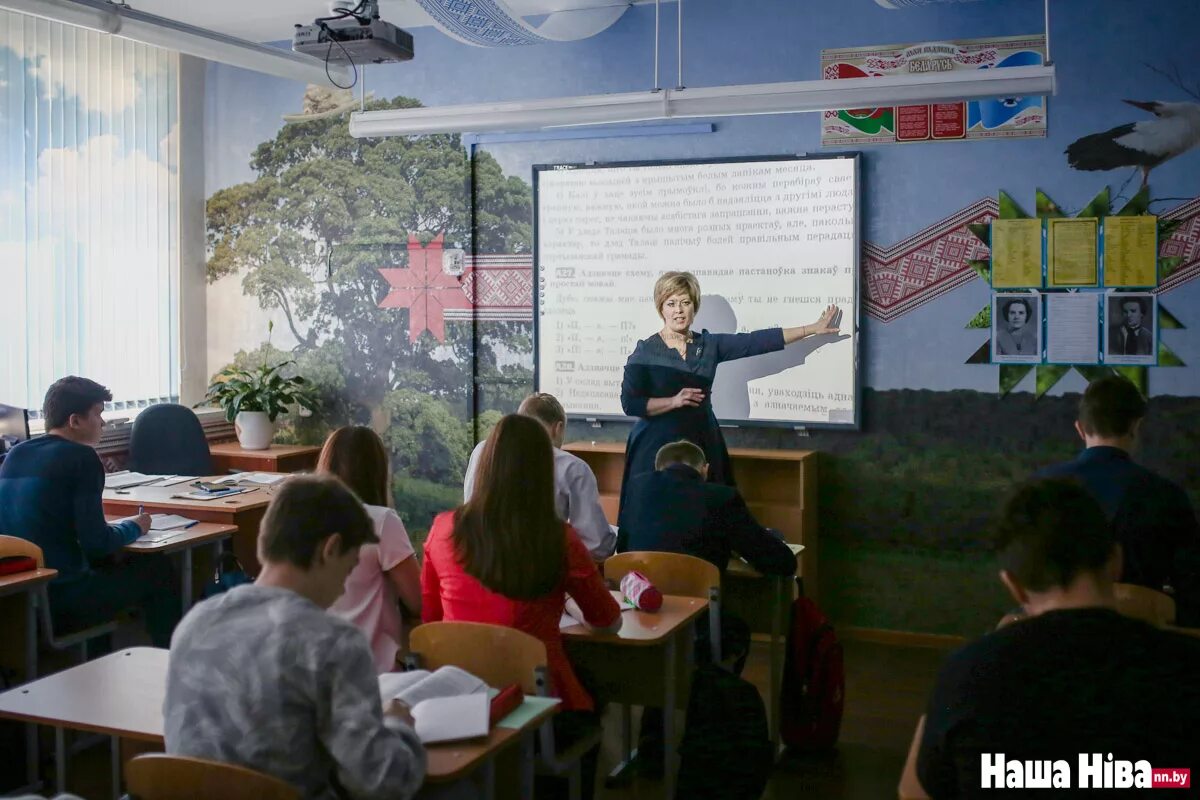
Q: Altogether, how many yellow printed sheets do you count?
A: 3